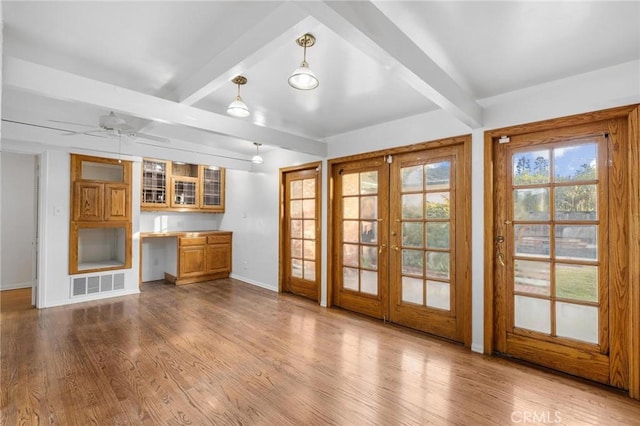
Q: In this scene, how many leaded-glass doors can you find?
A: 3